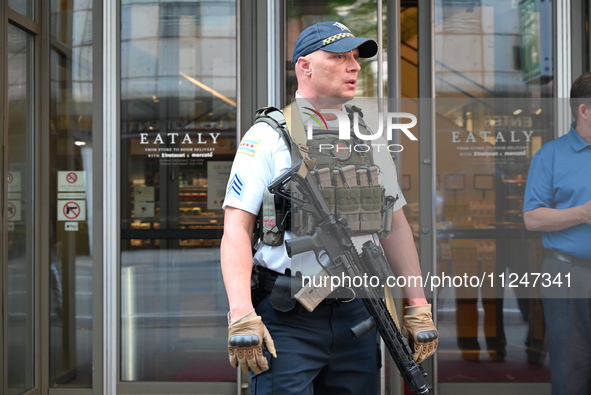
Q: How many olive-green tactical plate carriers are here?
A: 1